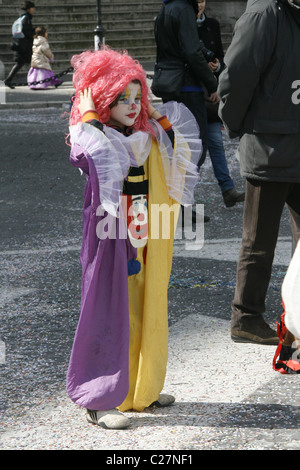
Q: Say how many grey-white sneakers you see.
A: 2